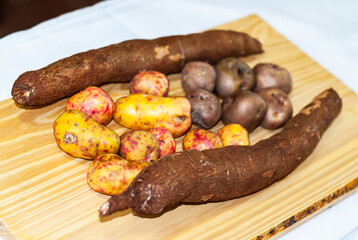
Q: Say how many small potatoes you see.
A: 15